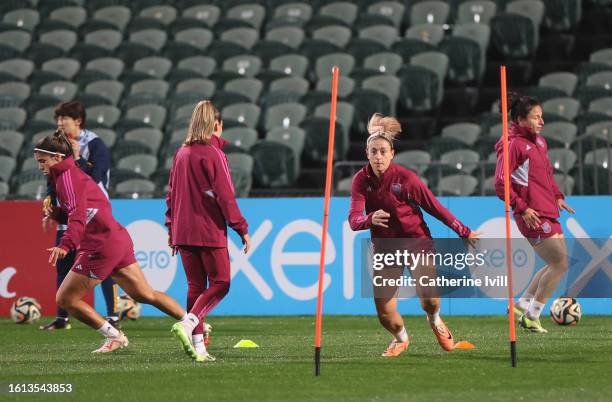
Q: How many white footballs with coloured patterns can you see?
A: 3